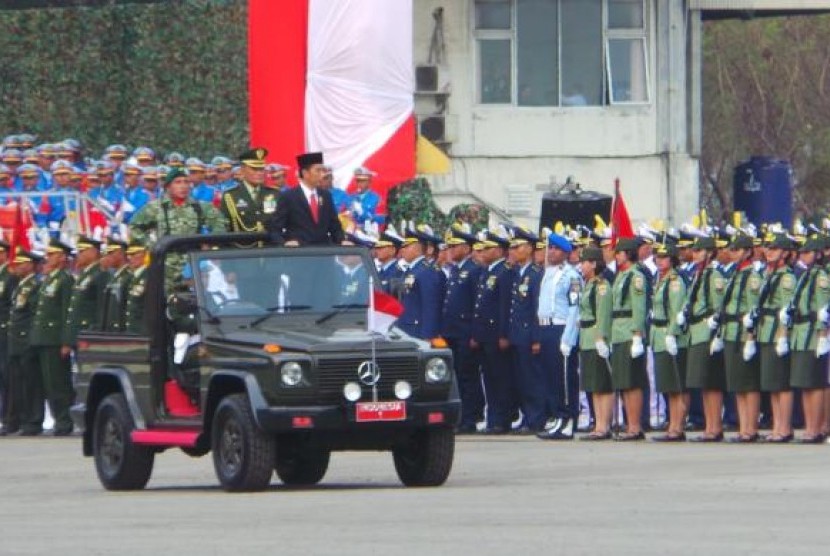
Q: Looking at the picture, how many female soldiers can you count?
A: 7